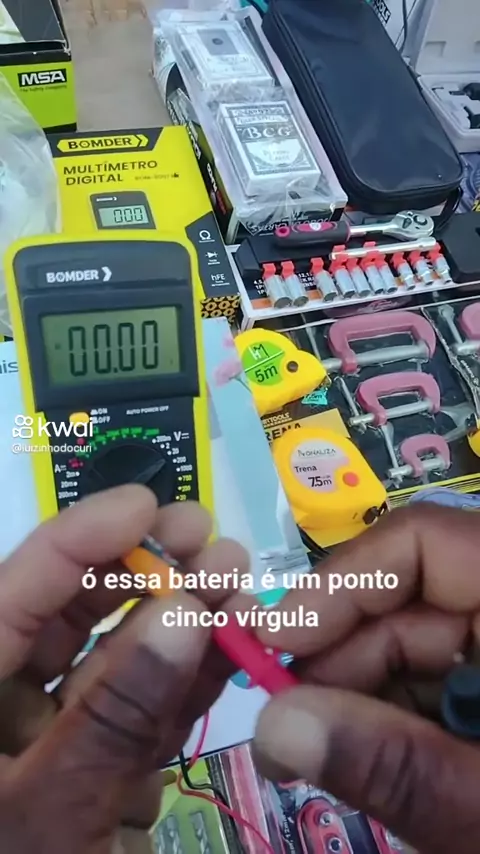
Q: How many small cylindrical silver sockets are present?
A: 10